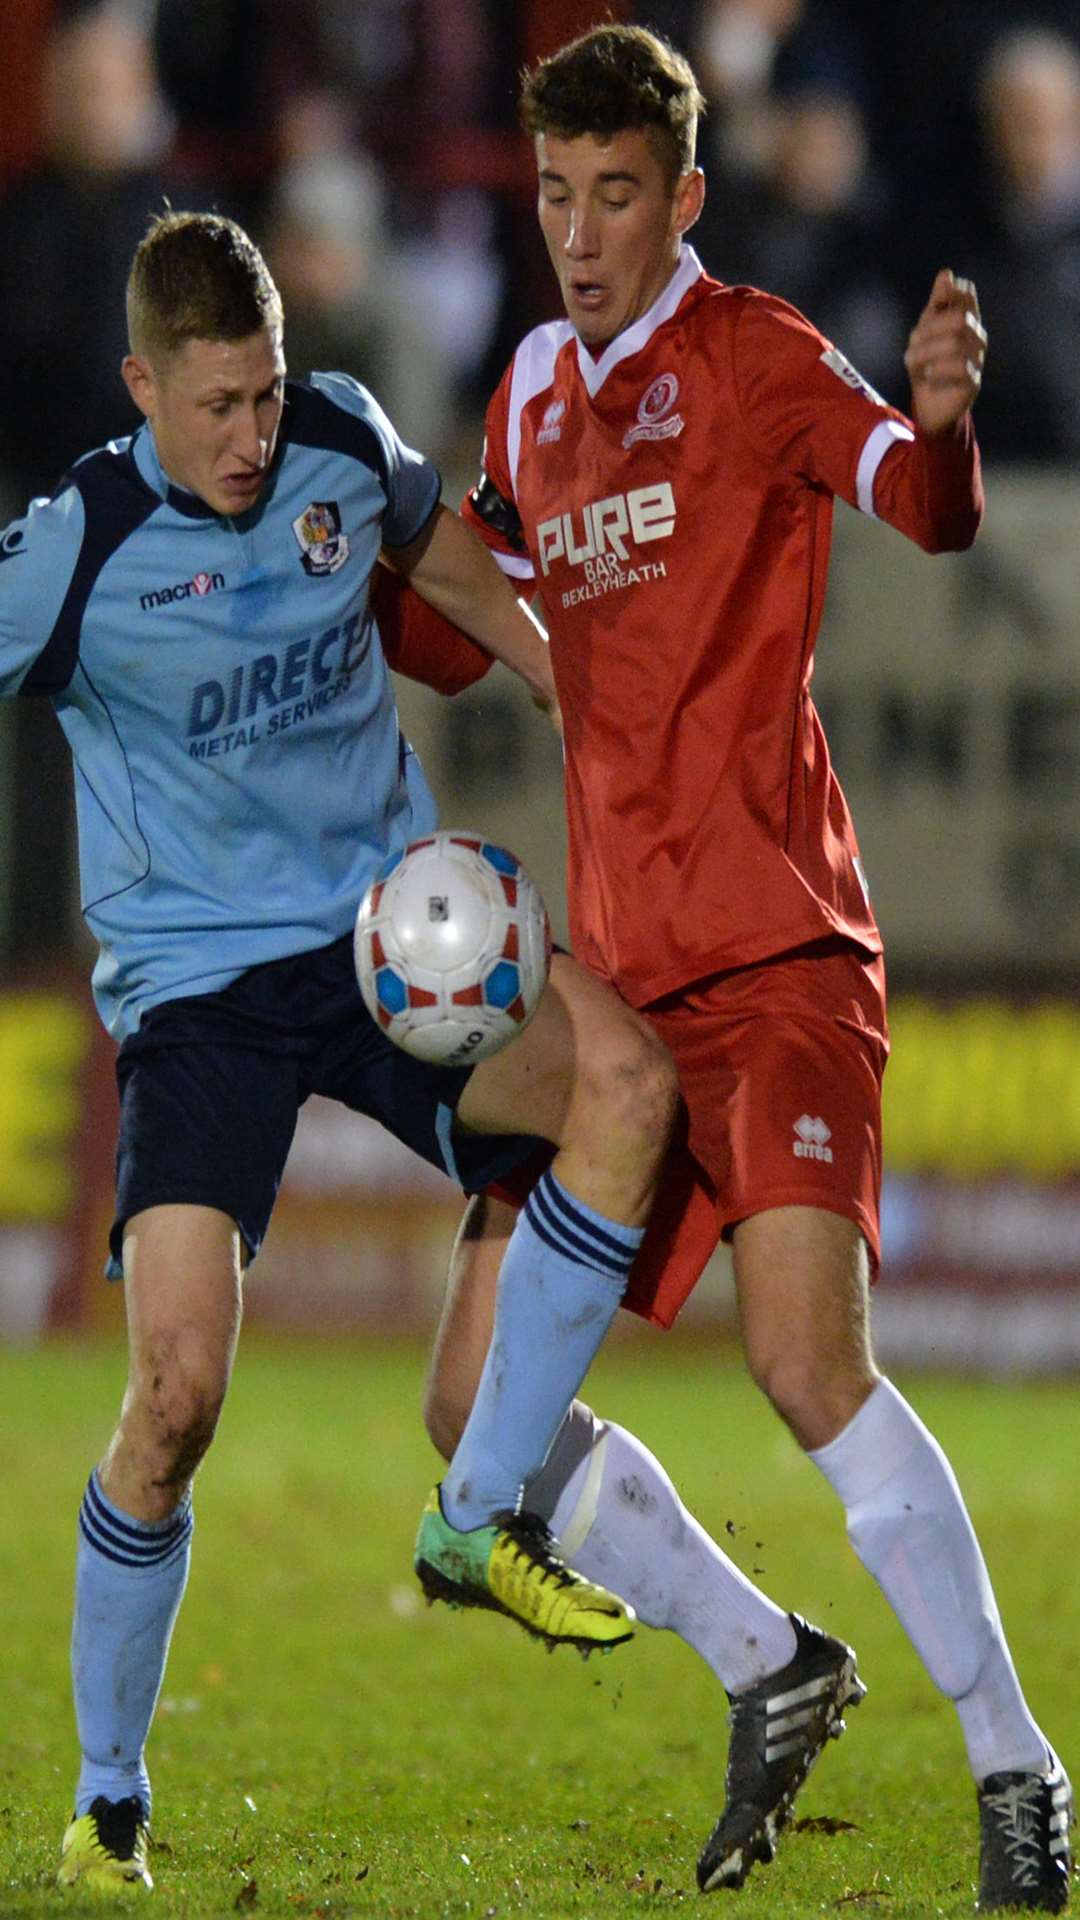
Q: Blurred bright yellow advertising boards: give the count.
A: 2